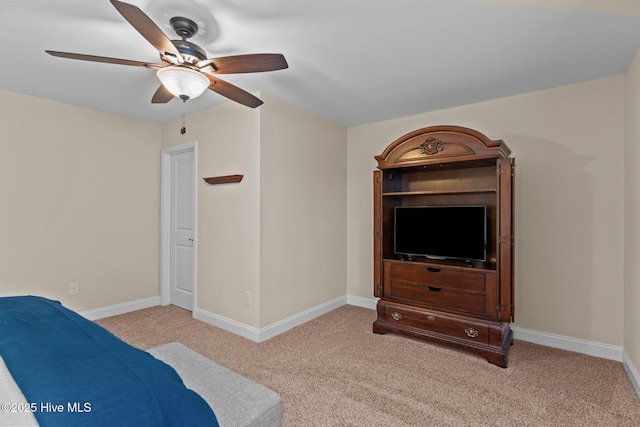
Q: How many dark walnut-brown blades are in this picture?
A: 5